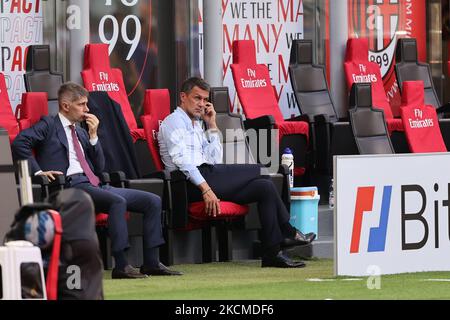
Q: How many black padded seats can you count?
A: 5